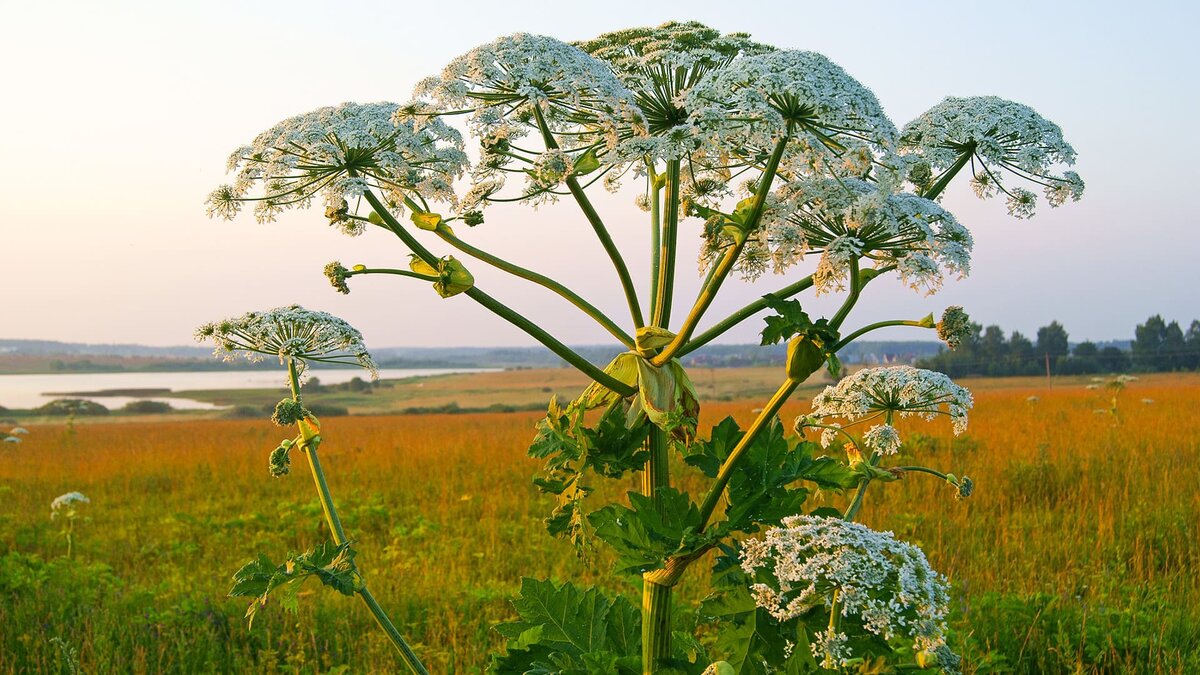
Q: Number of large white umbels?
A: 9